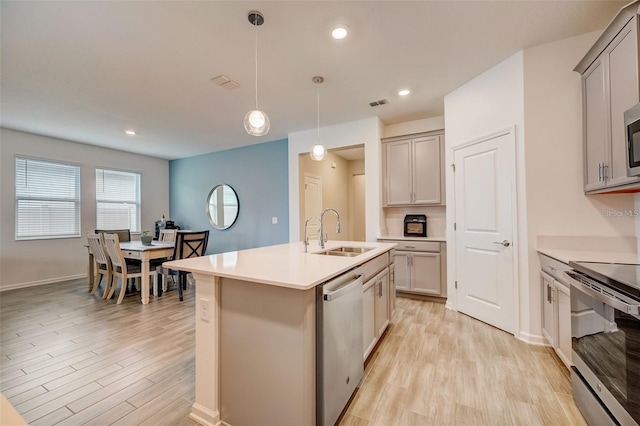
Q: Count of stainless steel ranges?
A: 1